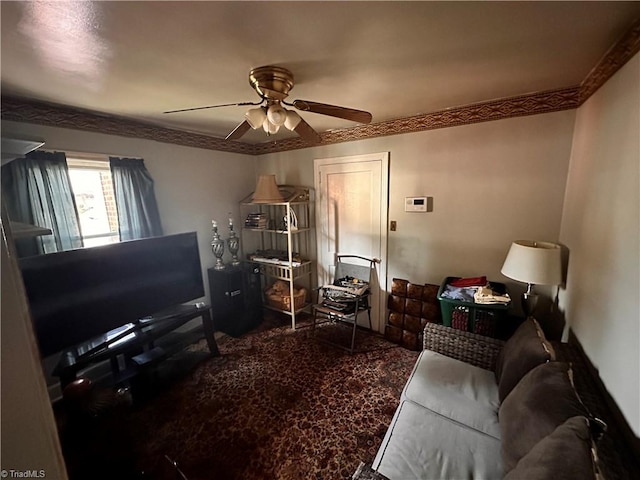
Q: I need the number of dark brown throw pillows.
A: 3